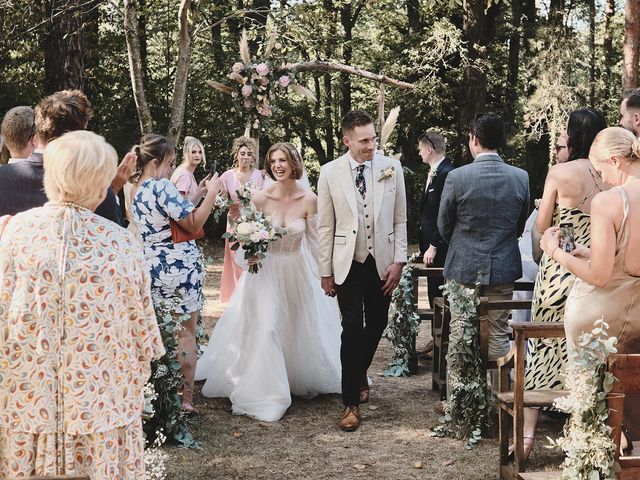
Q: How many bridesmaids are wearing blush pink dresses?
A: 2